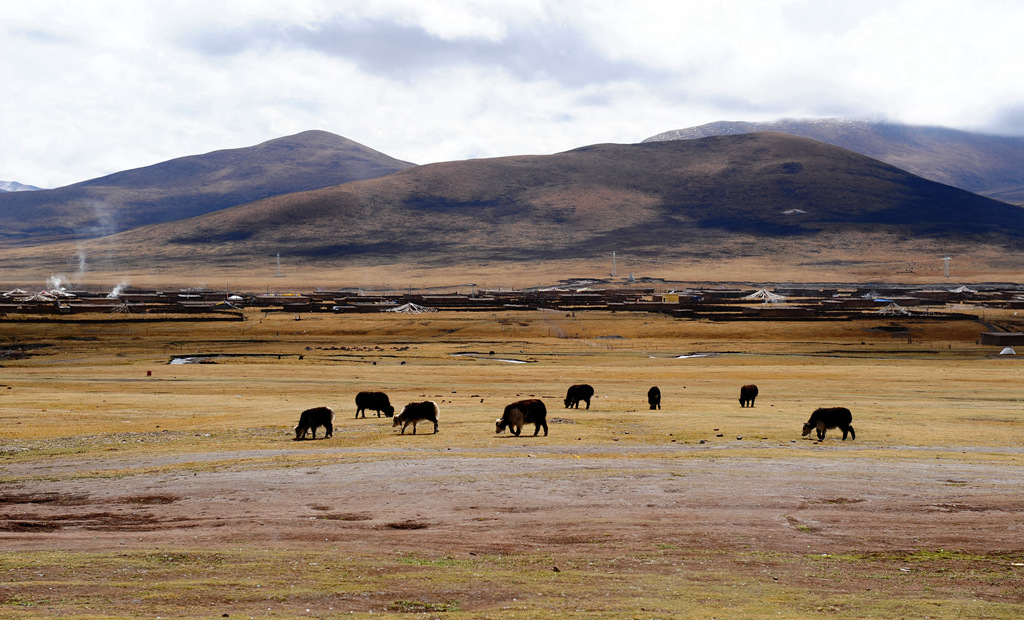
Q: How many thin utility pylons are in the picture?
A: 3